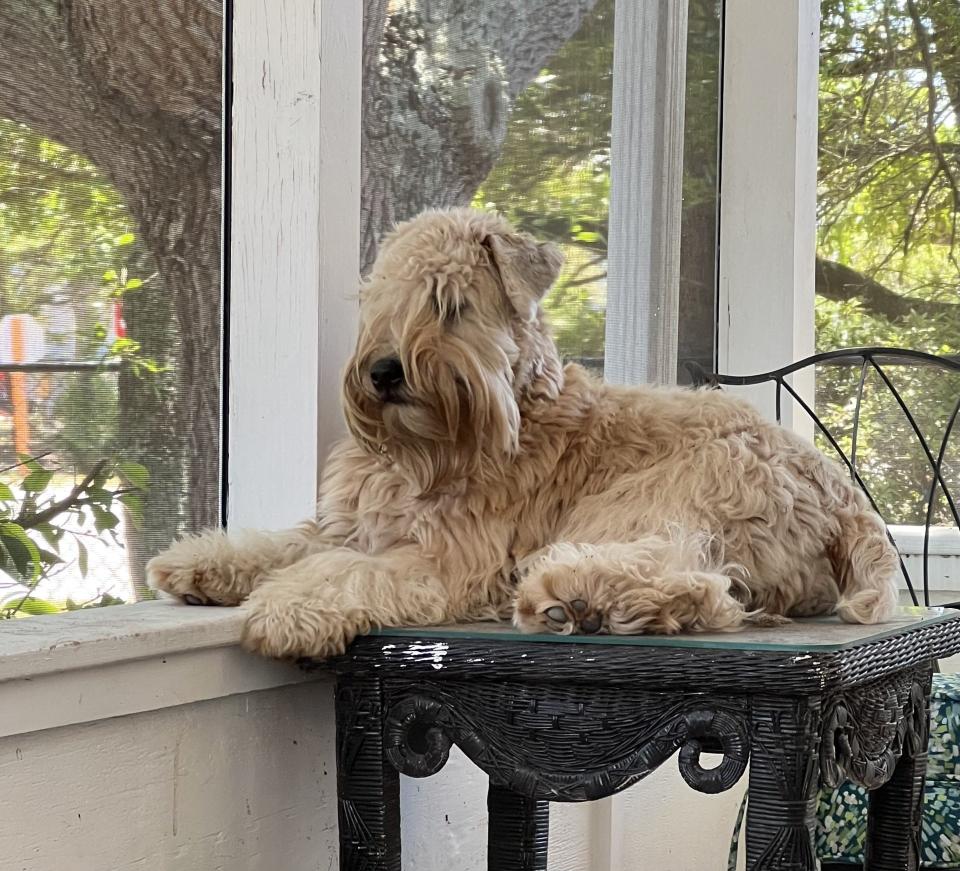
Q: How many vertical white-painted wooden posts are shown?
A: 3